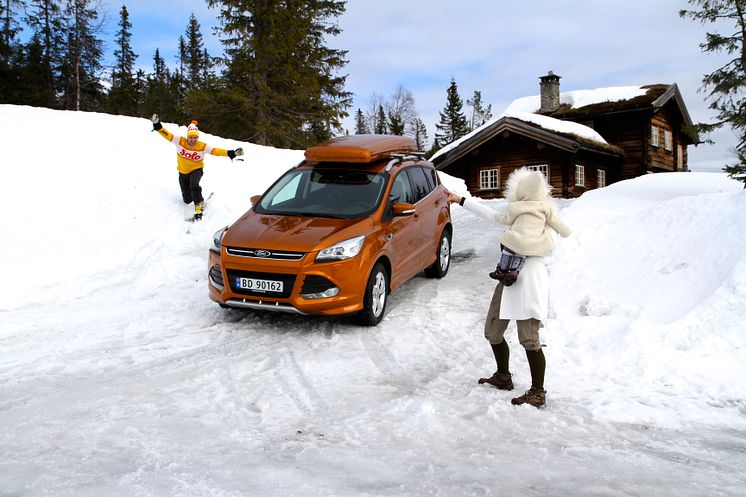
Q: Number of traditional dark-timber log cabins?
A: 1